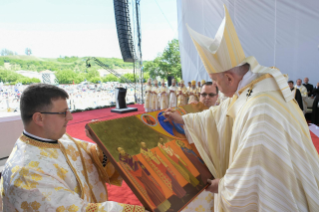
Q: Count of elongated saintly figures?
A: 4